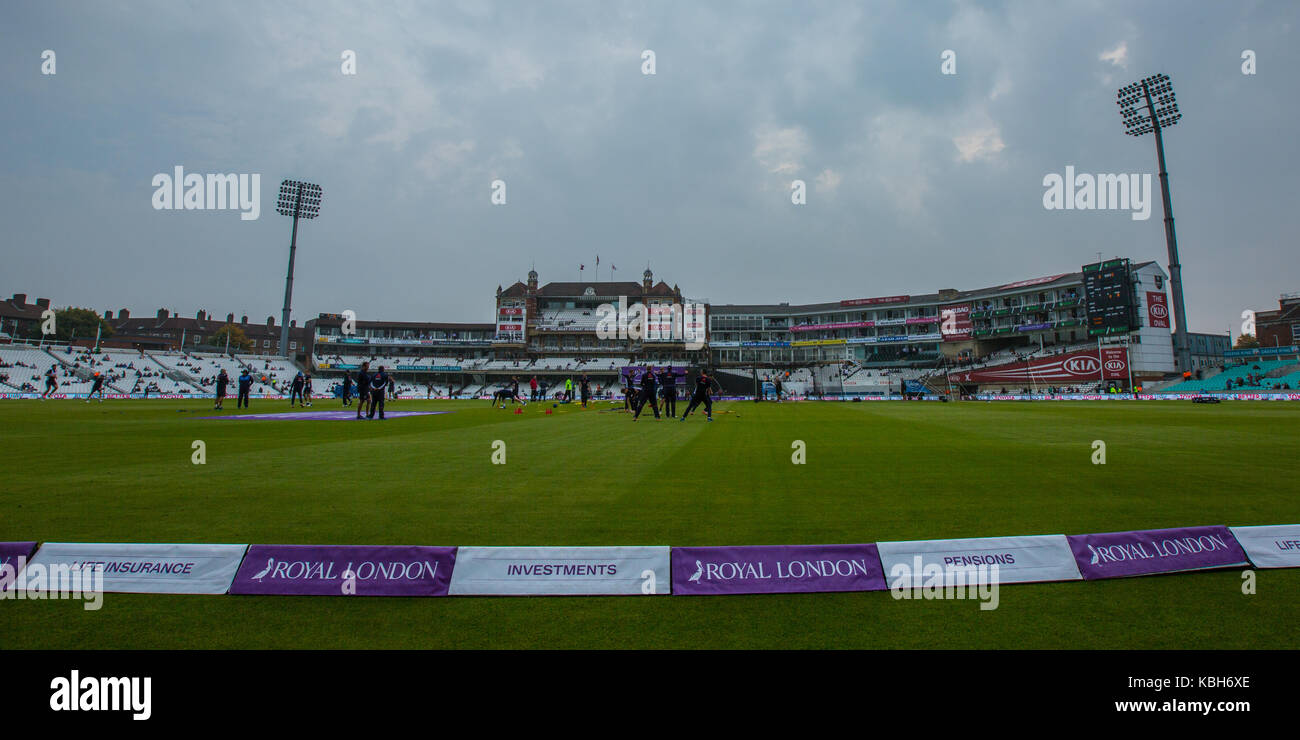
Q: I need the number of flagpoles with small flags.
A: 3